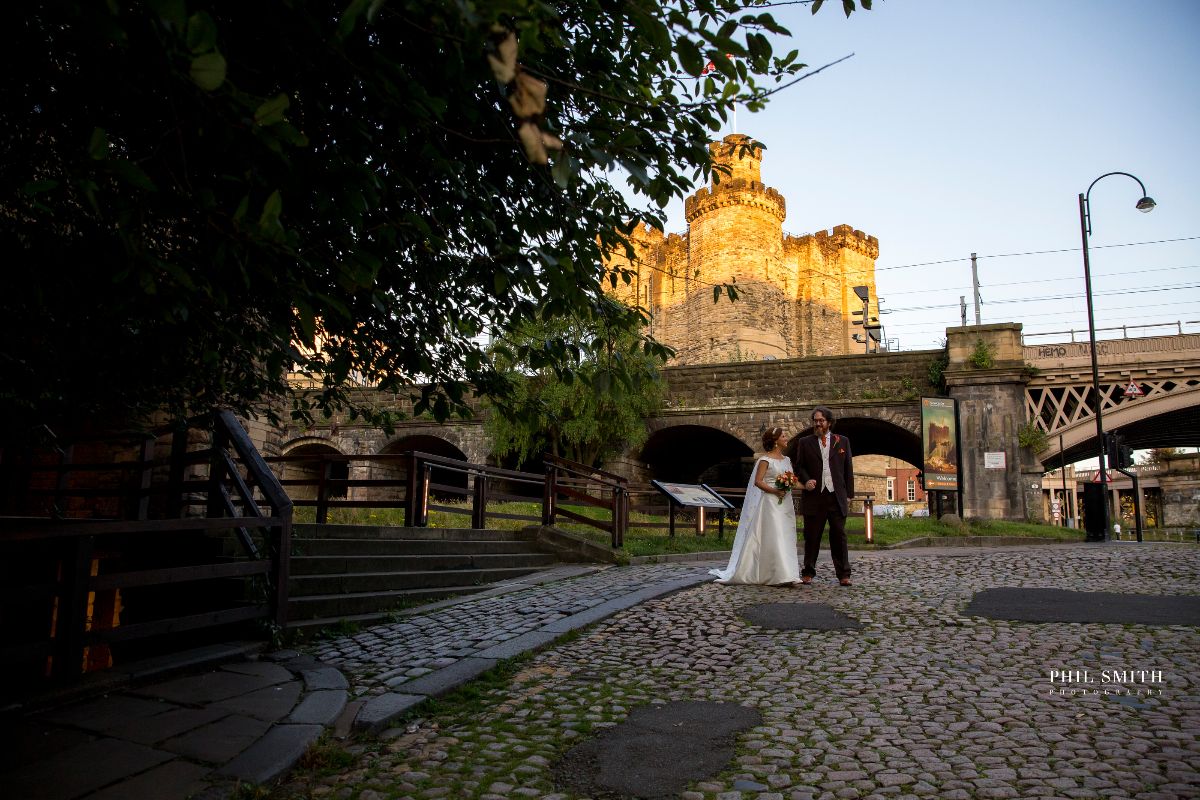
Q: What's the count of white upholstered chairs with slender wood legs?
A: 0